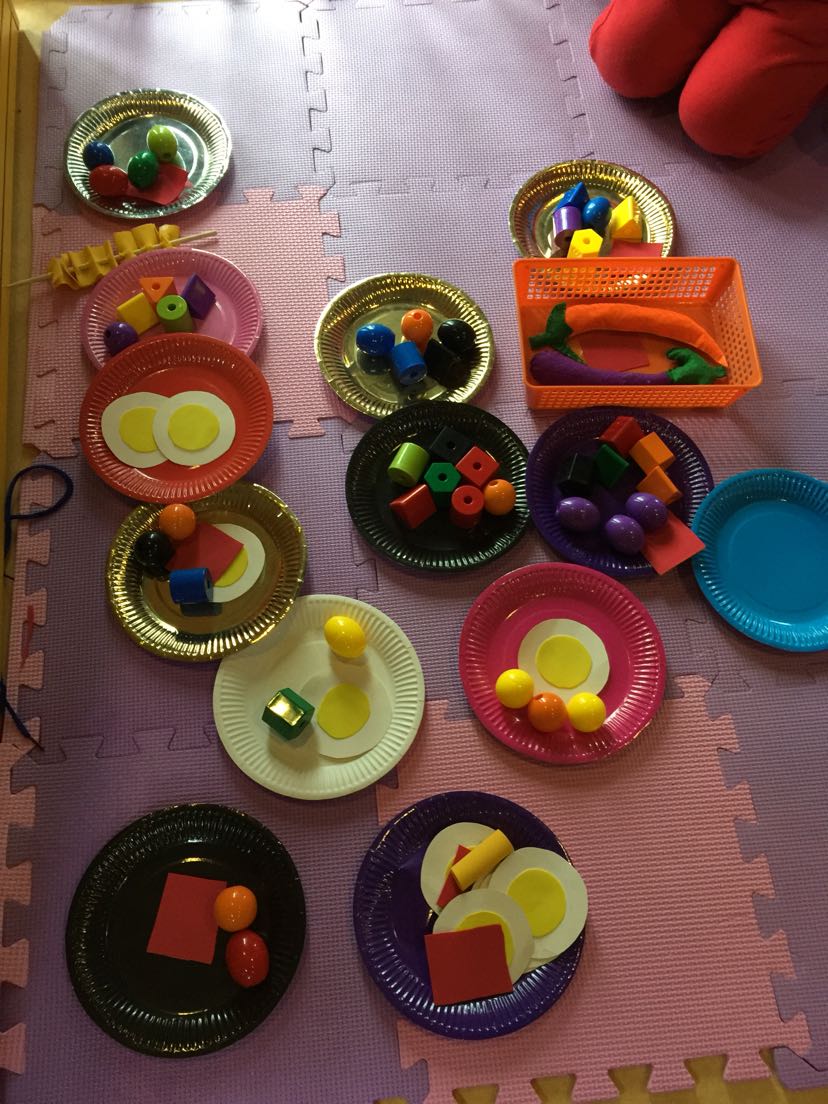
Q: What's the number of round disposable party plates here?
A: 13